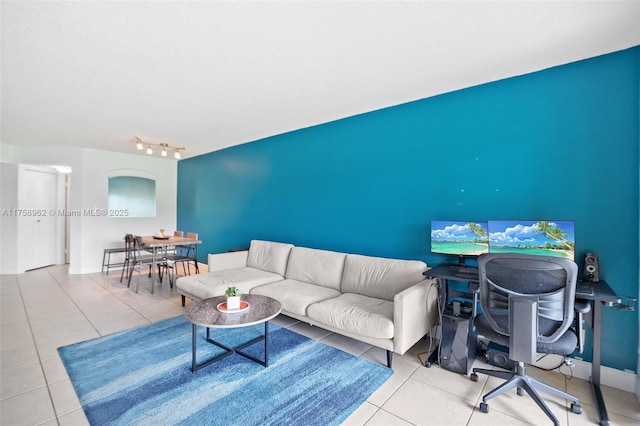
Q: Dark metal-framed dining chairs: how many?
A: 4